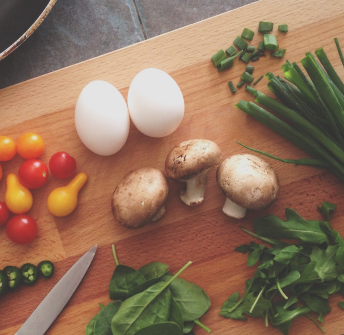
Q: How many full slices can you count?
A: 3